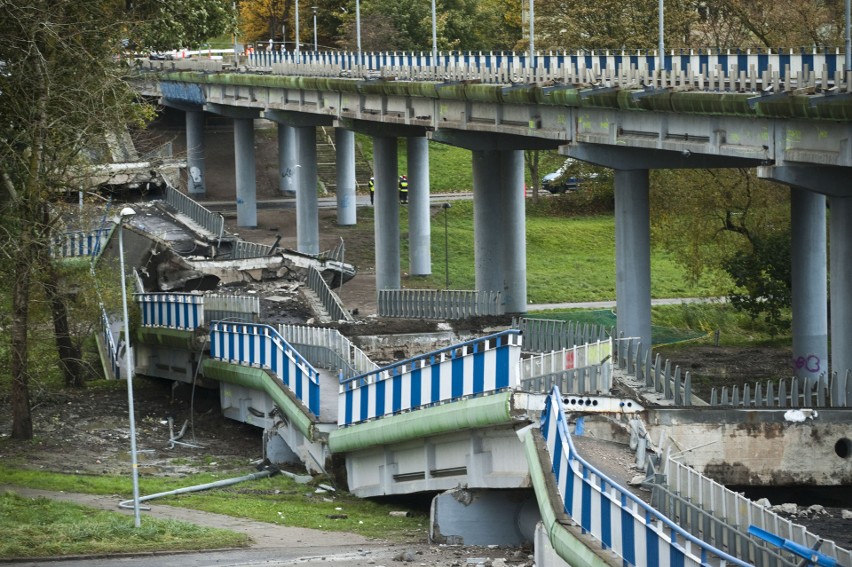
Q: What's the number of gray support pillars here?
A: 12